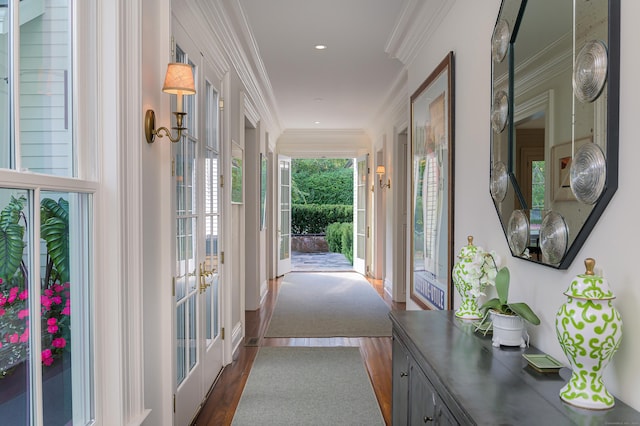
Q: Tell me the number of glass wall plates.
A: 7